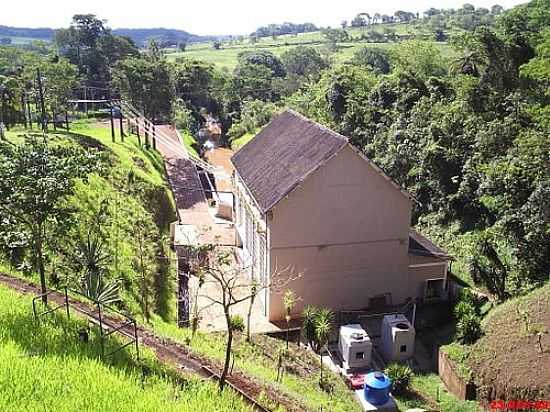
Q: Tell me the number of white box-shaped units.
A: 2